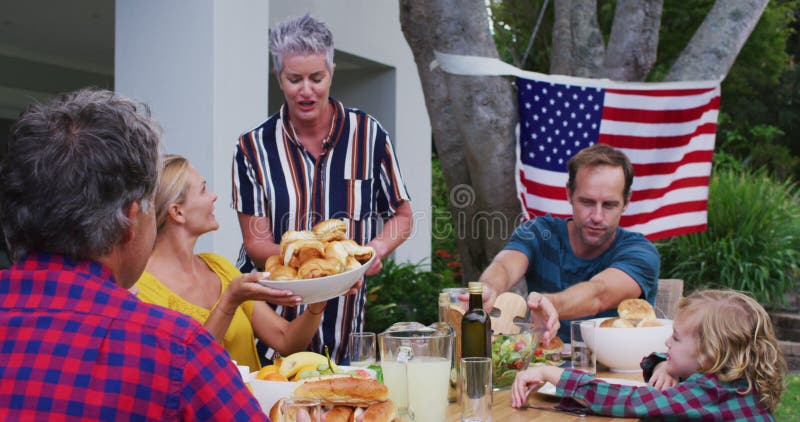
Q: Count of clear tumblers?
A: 4